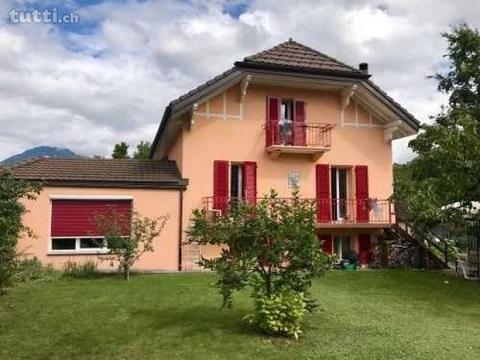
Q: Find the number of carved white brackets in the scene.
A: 4